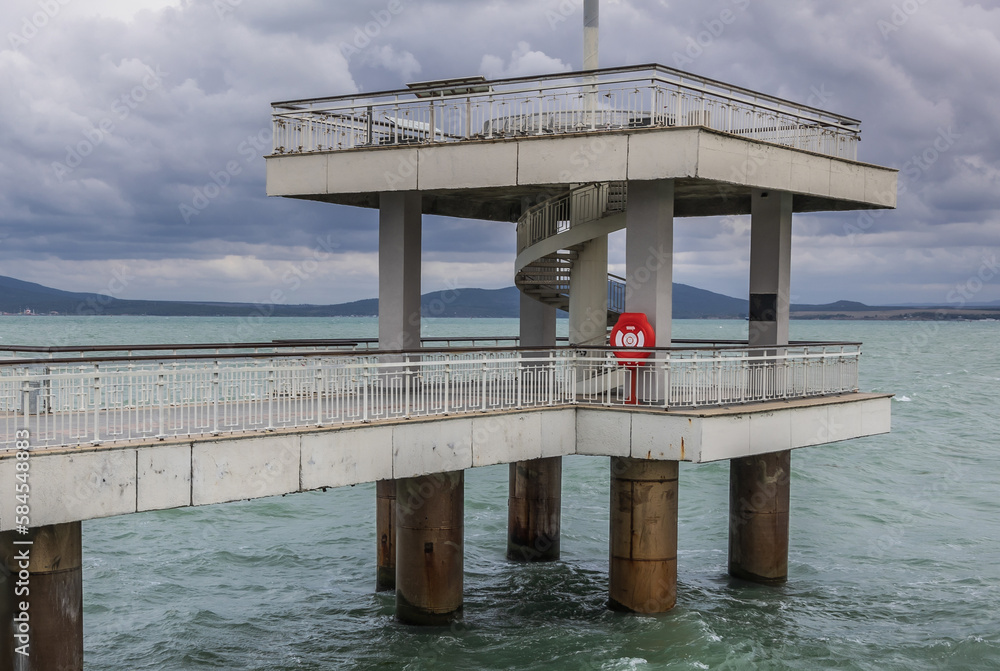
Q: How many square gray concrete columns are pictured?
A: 4